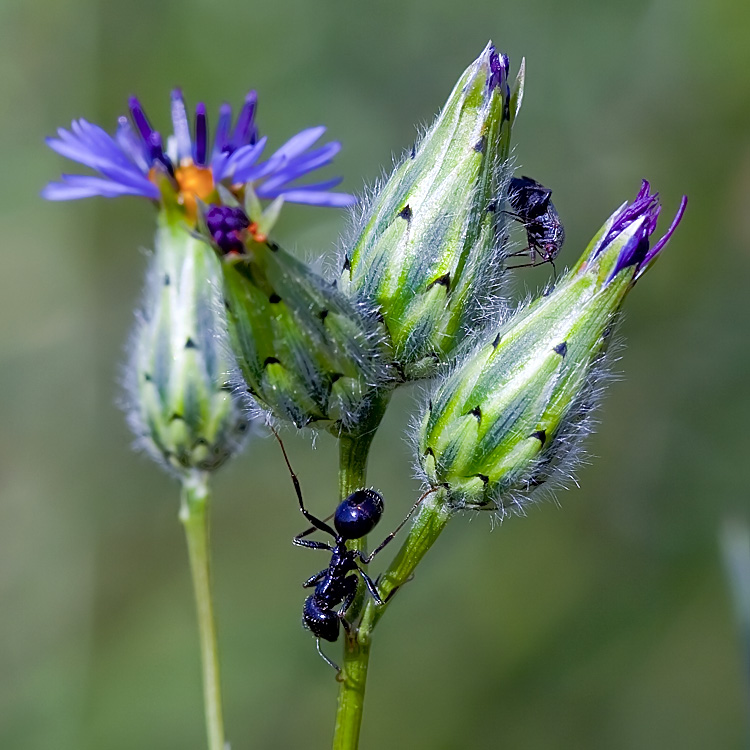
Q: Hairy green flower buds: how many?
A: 4